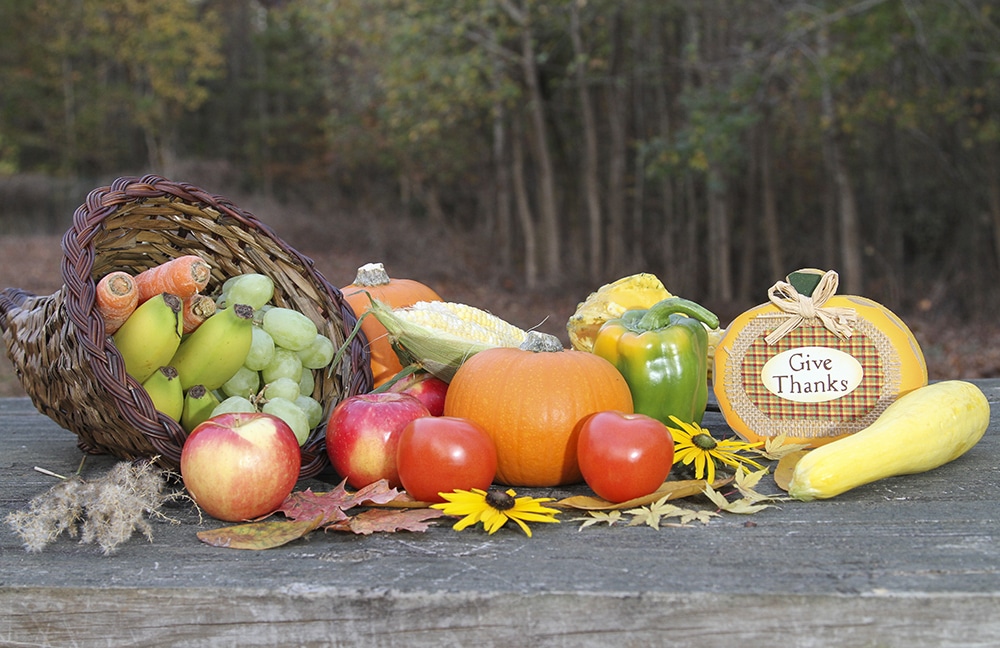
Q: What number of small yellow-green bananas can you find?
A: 4